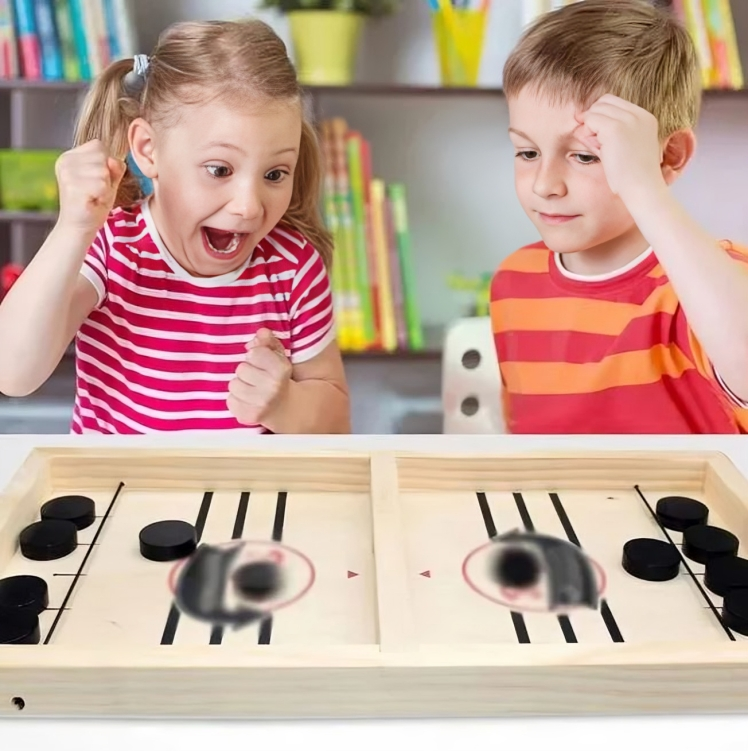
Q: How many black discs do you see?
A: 10